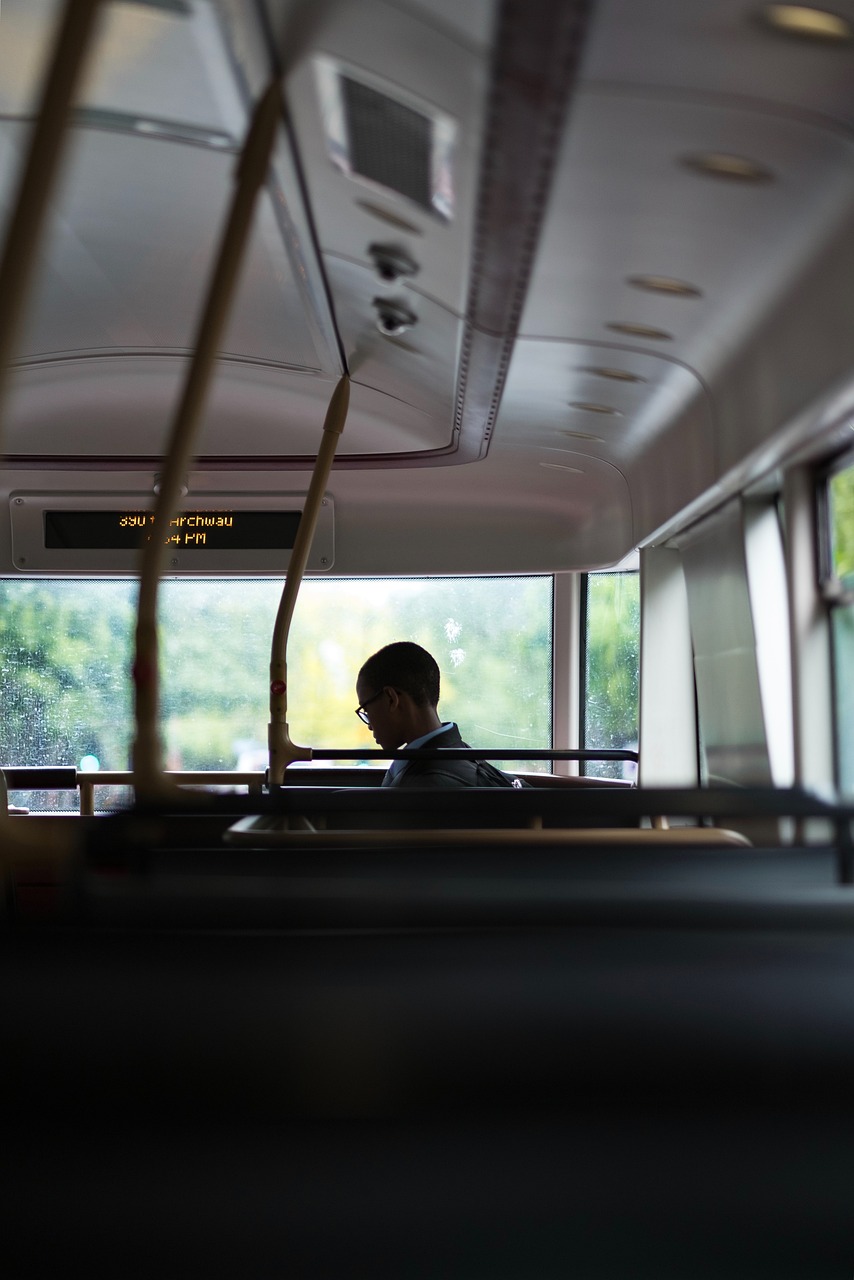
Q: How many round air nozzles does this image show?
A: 2